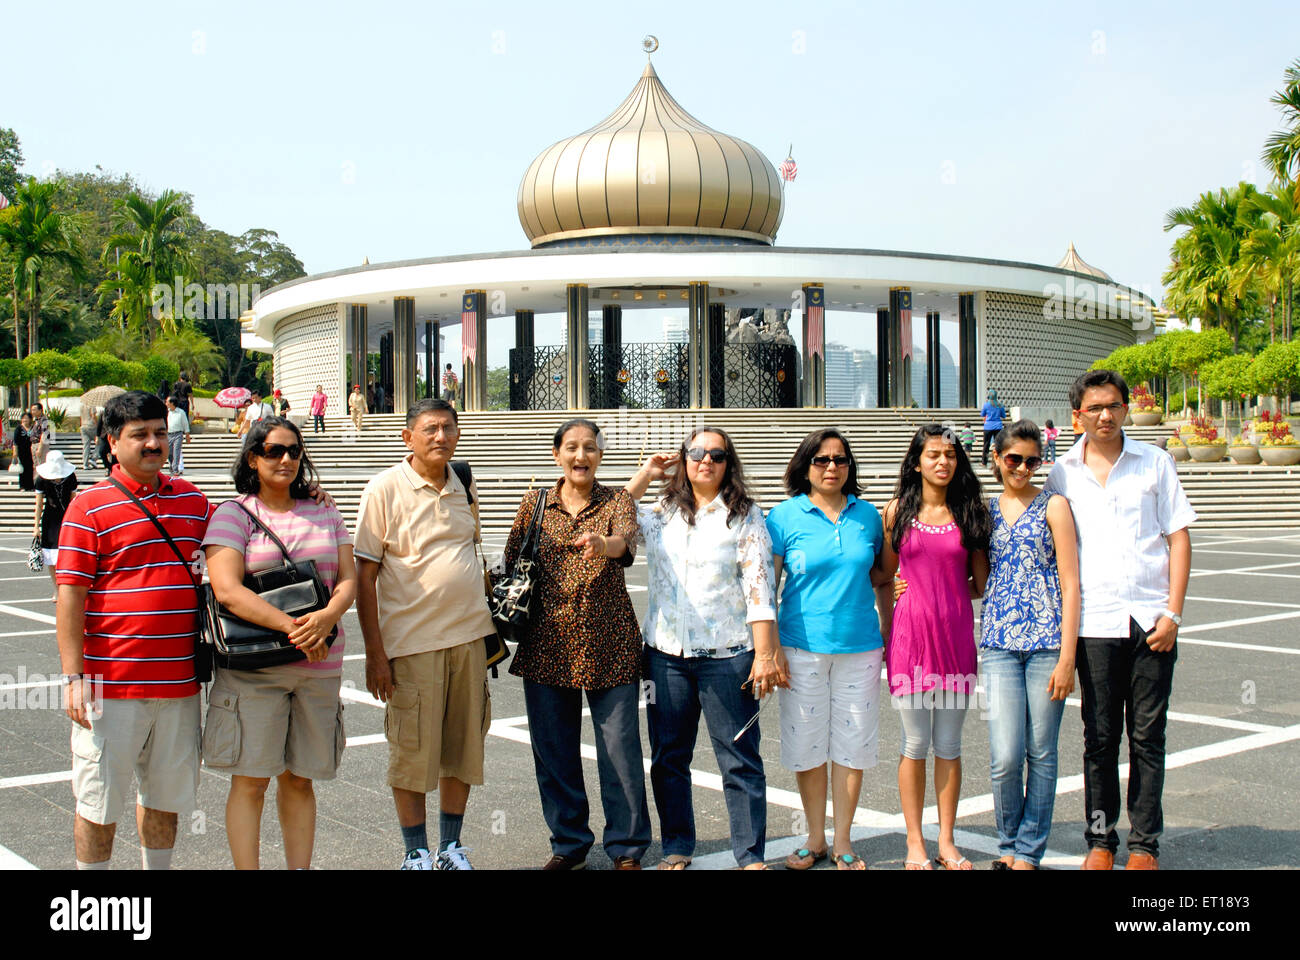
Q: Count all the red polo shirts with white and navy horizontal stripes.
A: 1